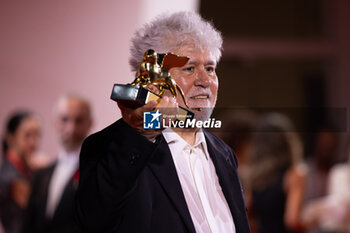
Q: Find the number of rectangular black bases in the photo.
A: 1